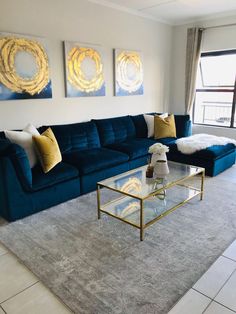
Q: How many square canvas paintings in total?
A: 3